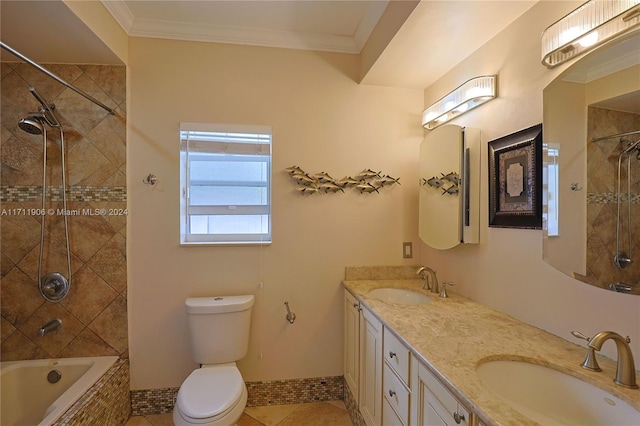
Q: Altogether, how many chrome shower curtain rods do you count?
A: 1